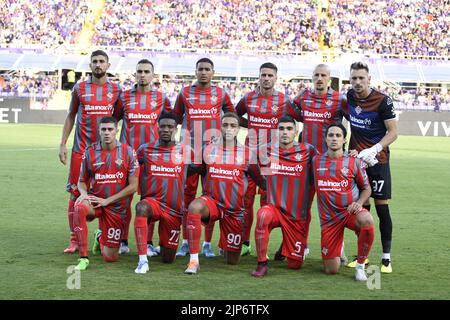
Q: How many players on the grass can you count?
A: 11